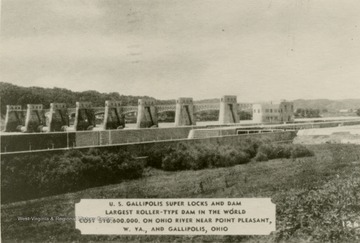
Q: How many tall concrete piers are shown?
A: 8